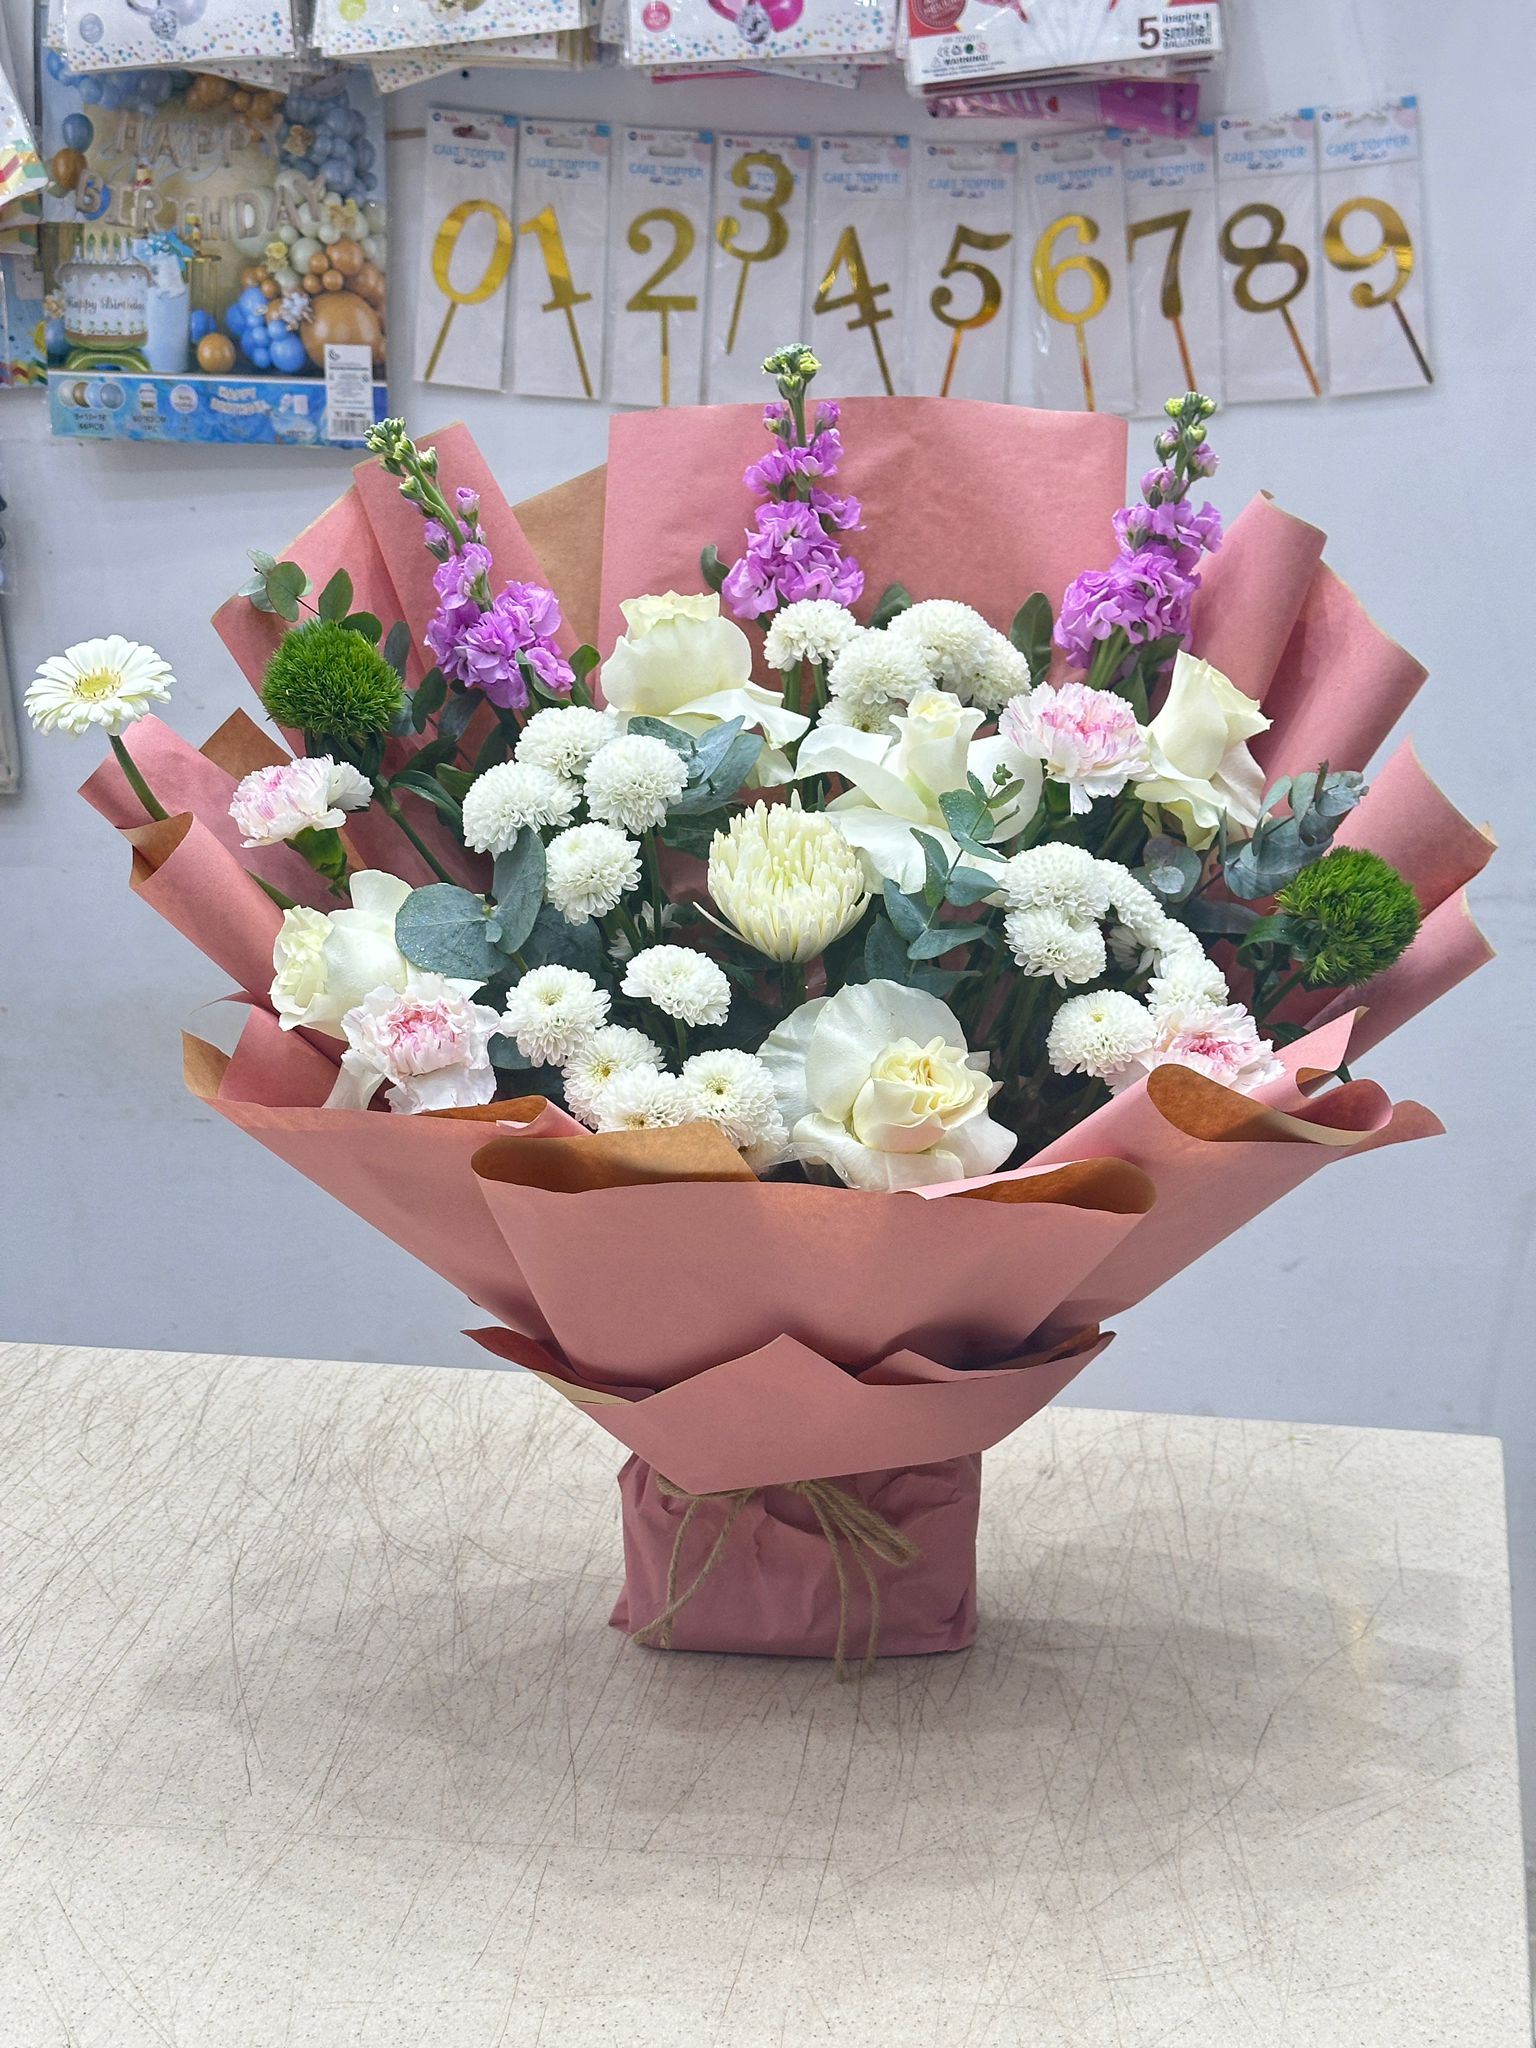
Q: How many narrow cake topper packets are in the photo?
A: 10